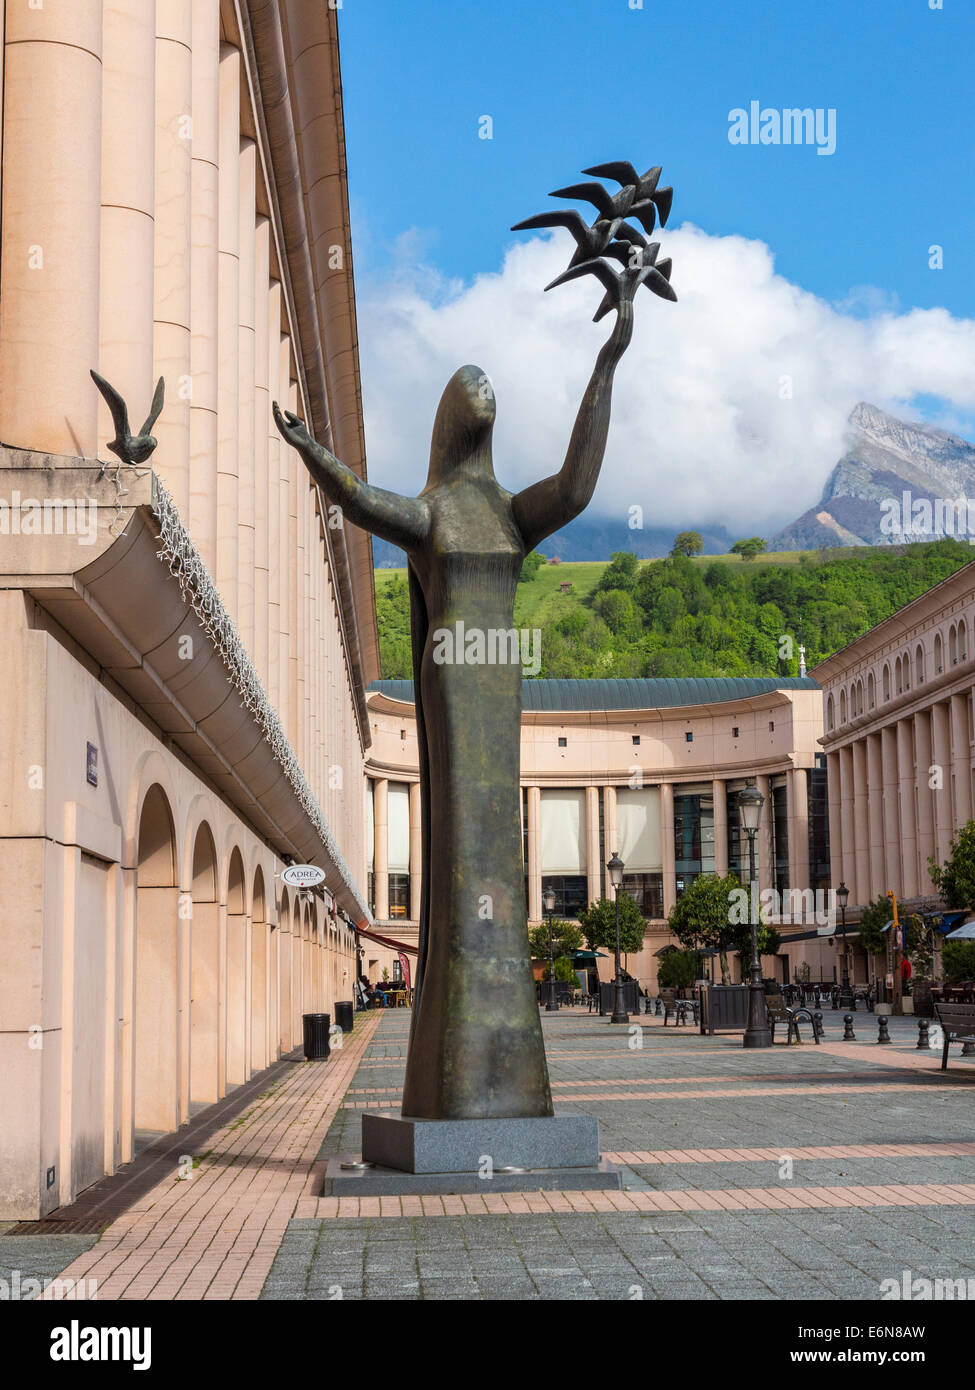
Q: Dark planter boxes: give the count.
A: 3